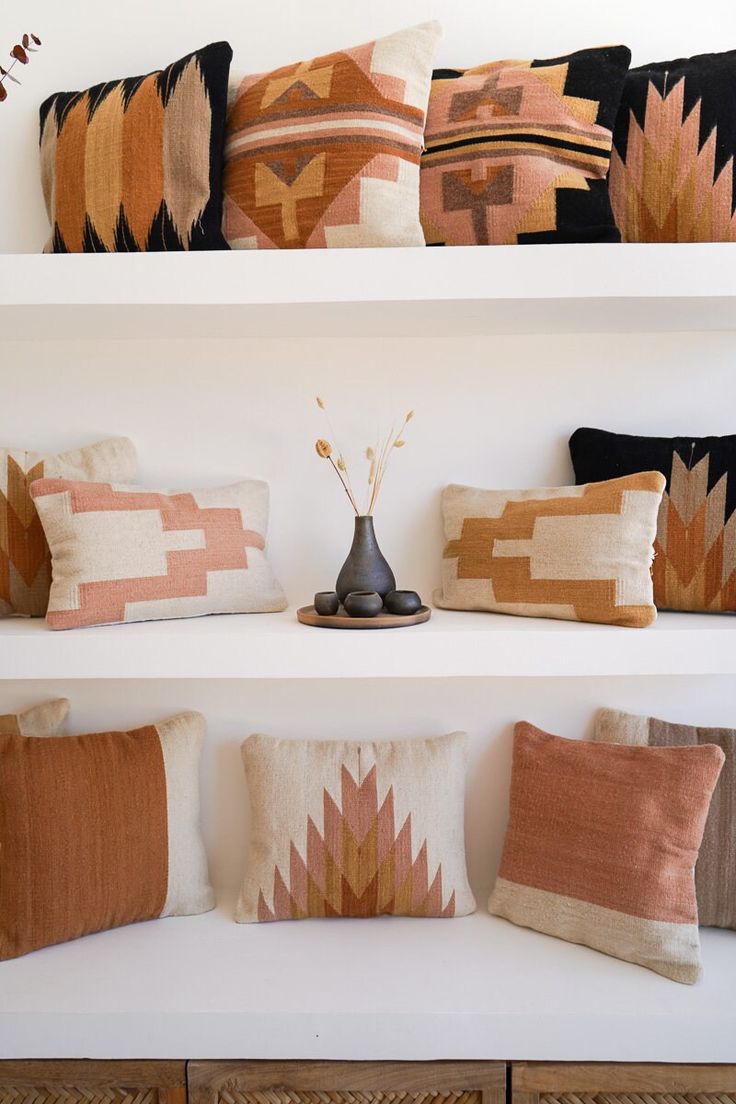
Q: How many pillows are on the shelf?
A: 13